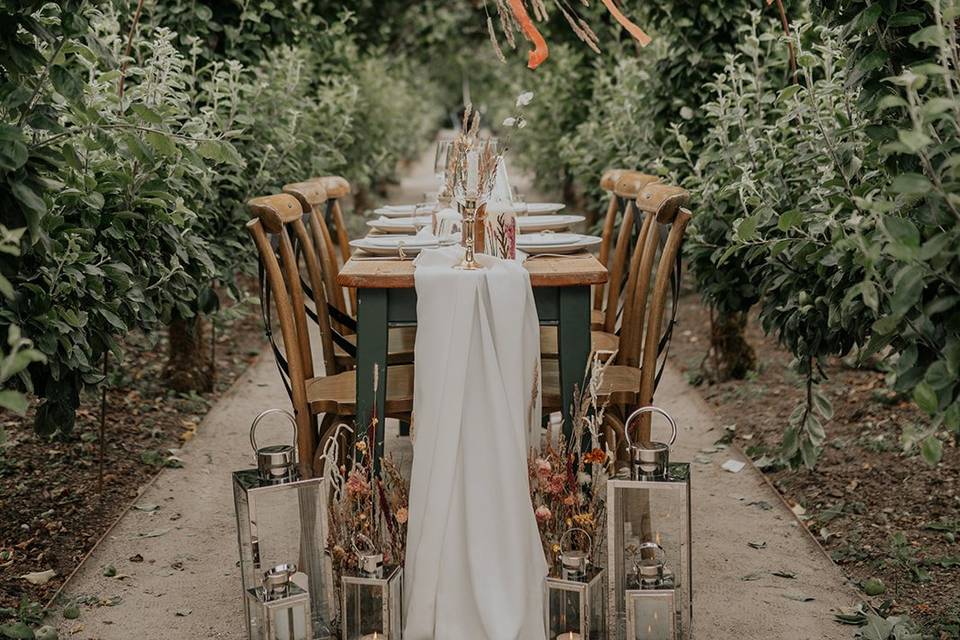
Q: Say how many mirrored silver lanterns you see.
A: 6